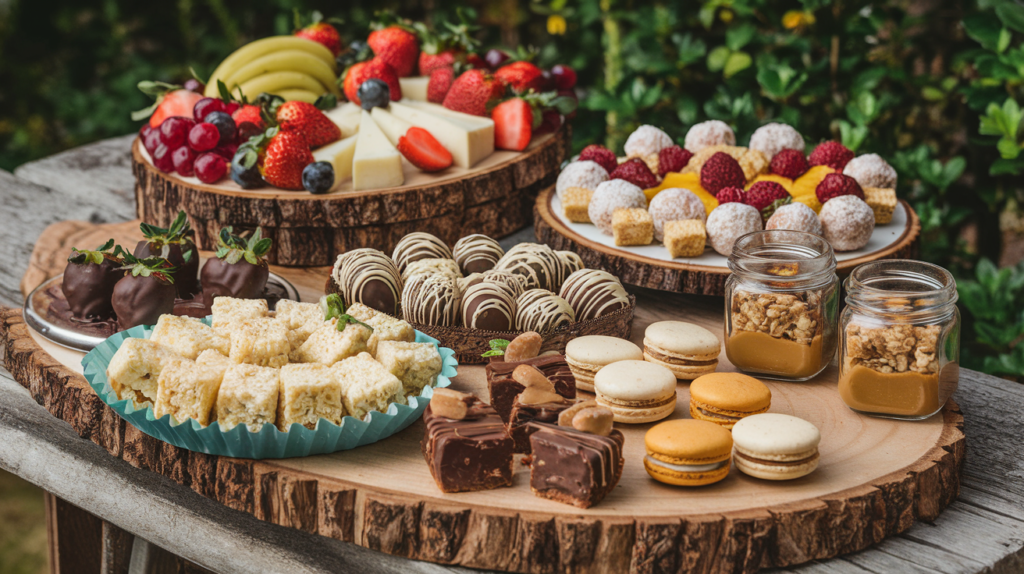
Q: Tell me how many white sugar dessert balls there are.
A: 10